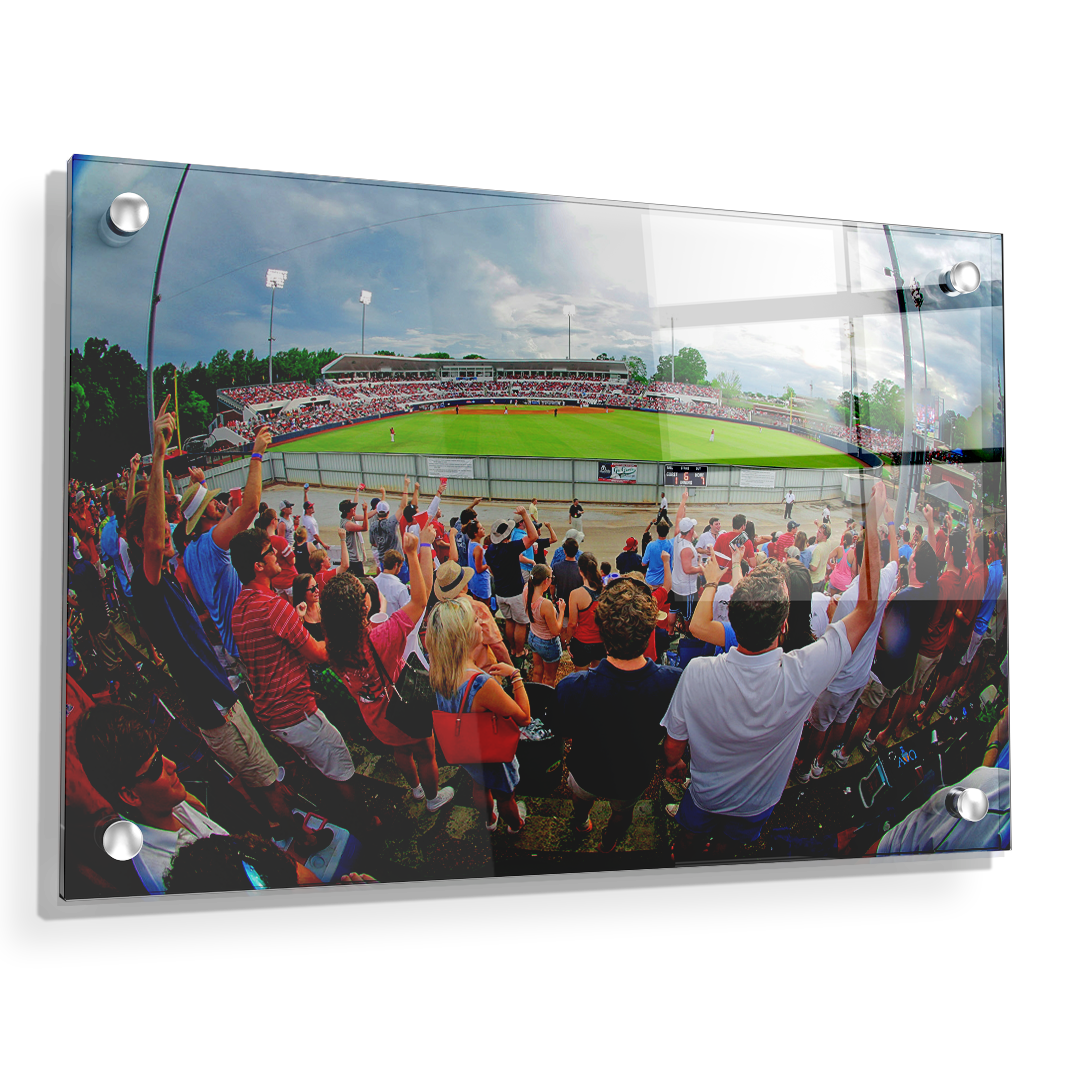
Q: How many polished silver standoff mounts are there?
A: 4